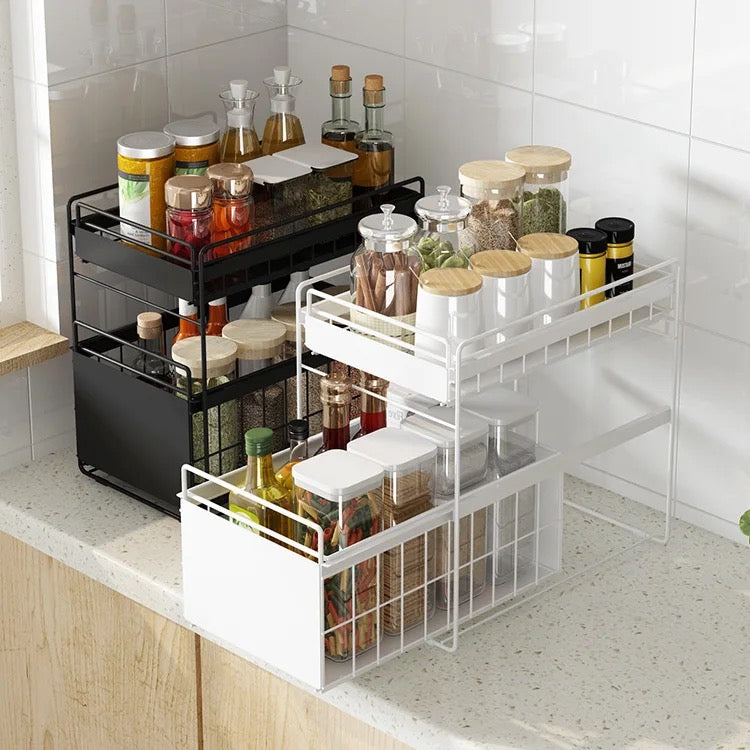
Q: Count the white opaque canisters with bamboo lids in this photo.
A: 3